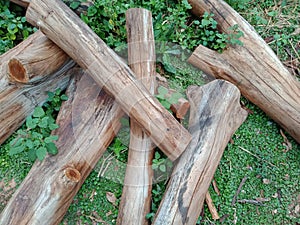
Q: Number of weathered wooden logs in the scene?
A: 6